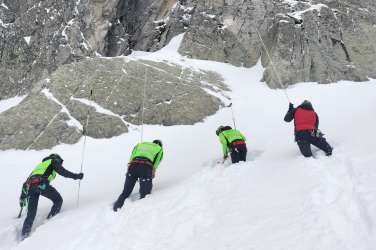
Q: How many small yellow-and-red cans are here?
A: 0